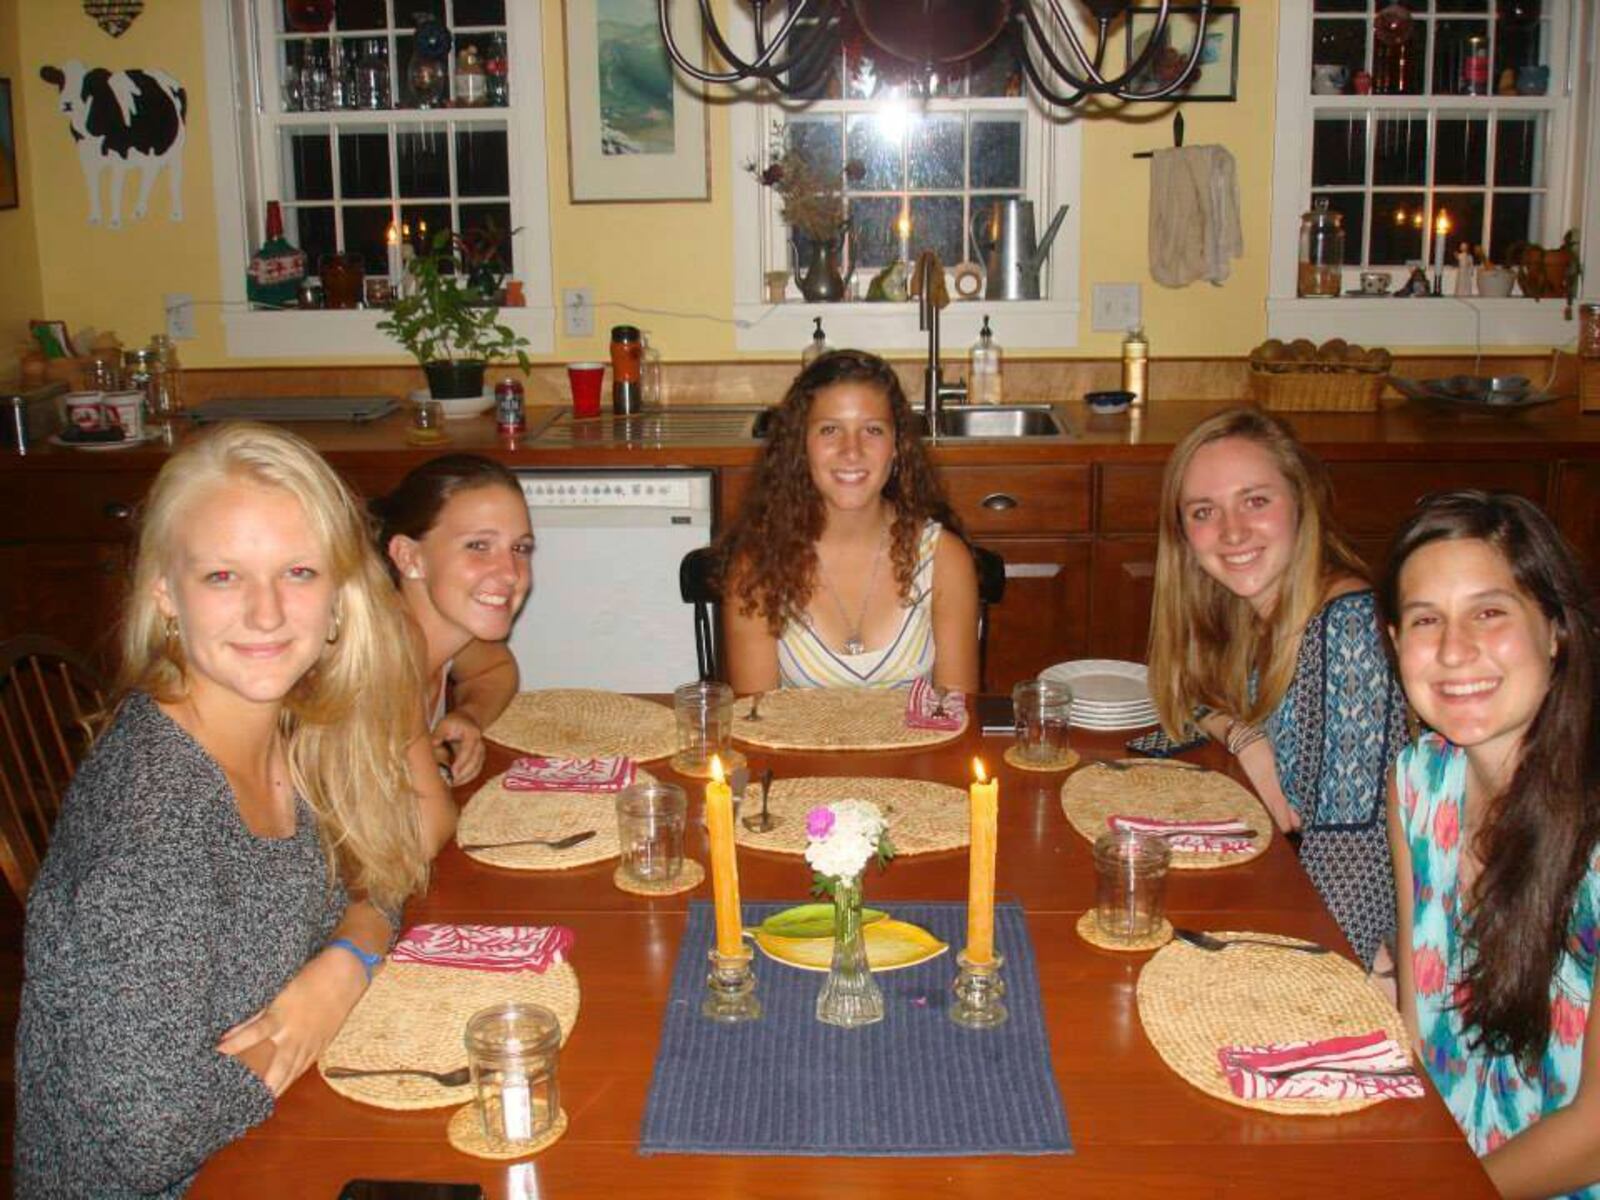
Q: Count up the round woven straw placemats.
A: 7